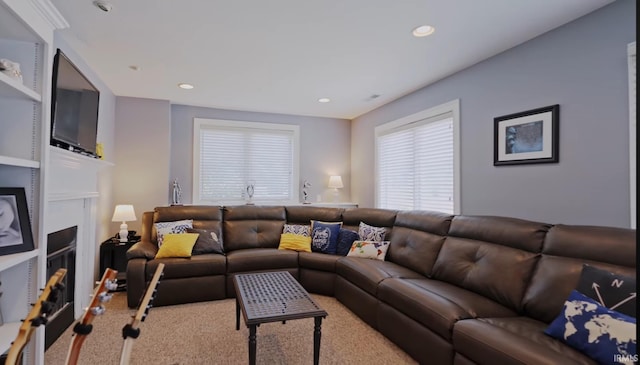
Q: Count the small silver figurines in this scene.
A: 3